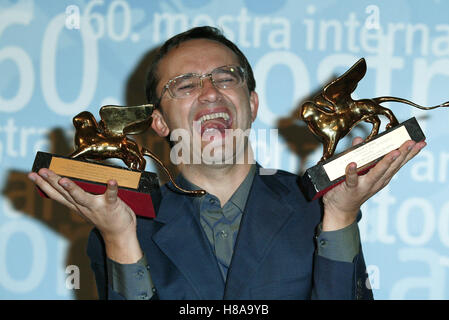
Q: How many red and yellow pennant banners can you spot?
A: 0